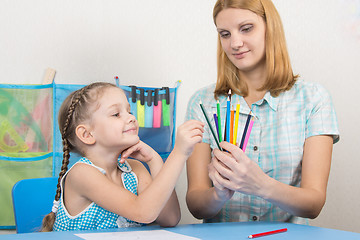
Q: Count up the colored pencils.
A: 10